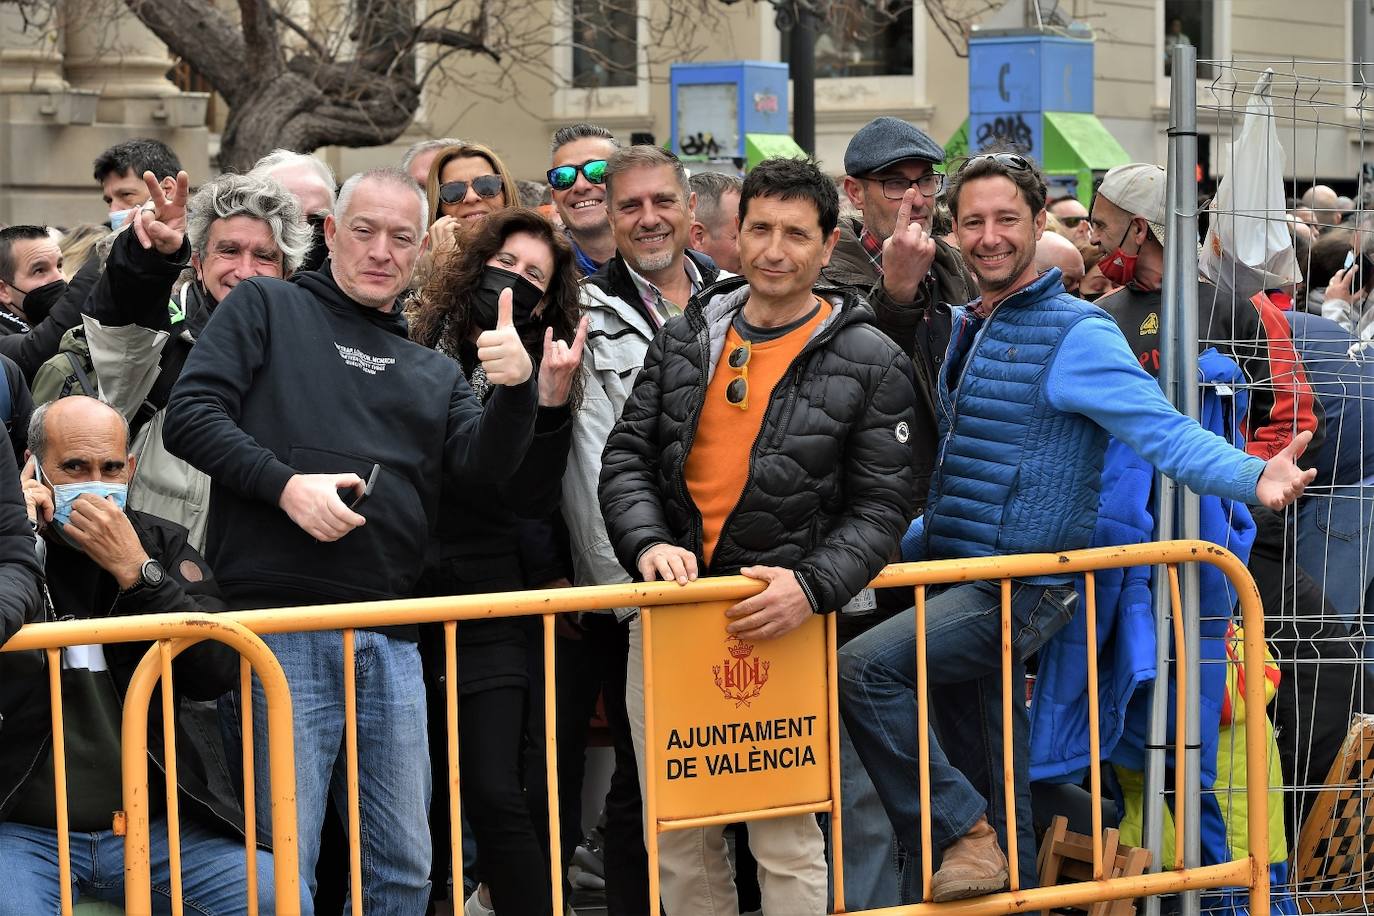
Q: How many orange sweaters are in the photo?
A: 1